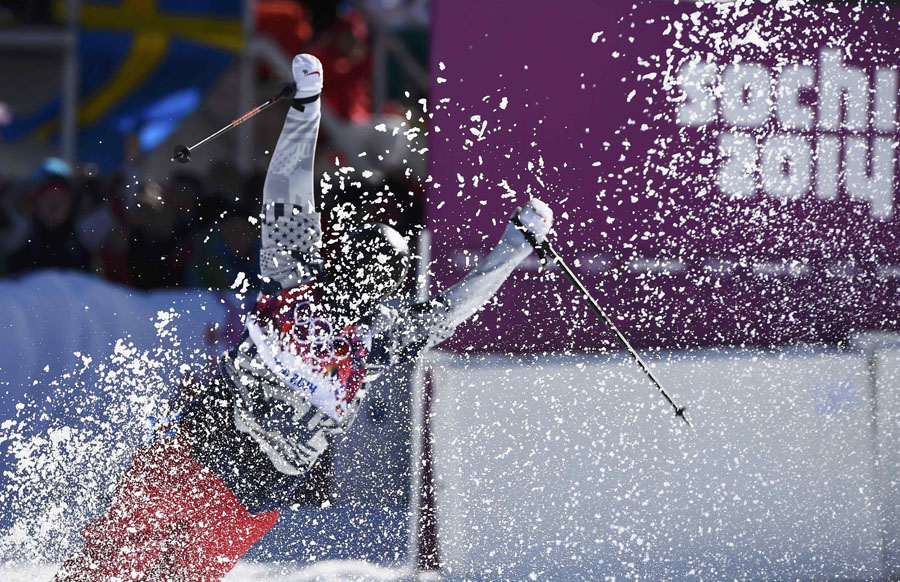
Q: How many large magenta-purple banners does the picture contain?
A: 1